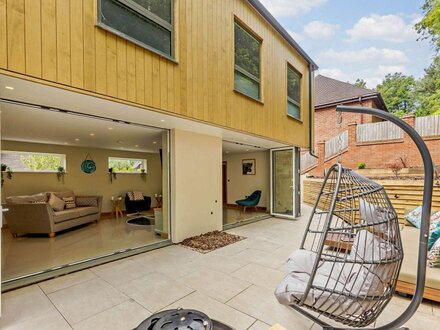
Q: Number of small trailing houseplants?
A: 4